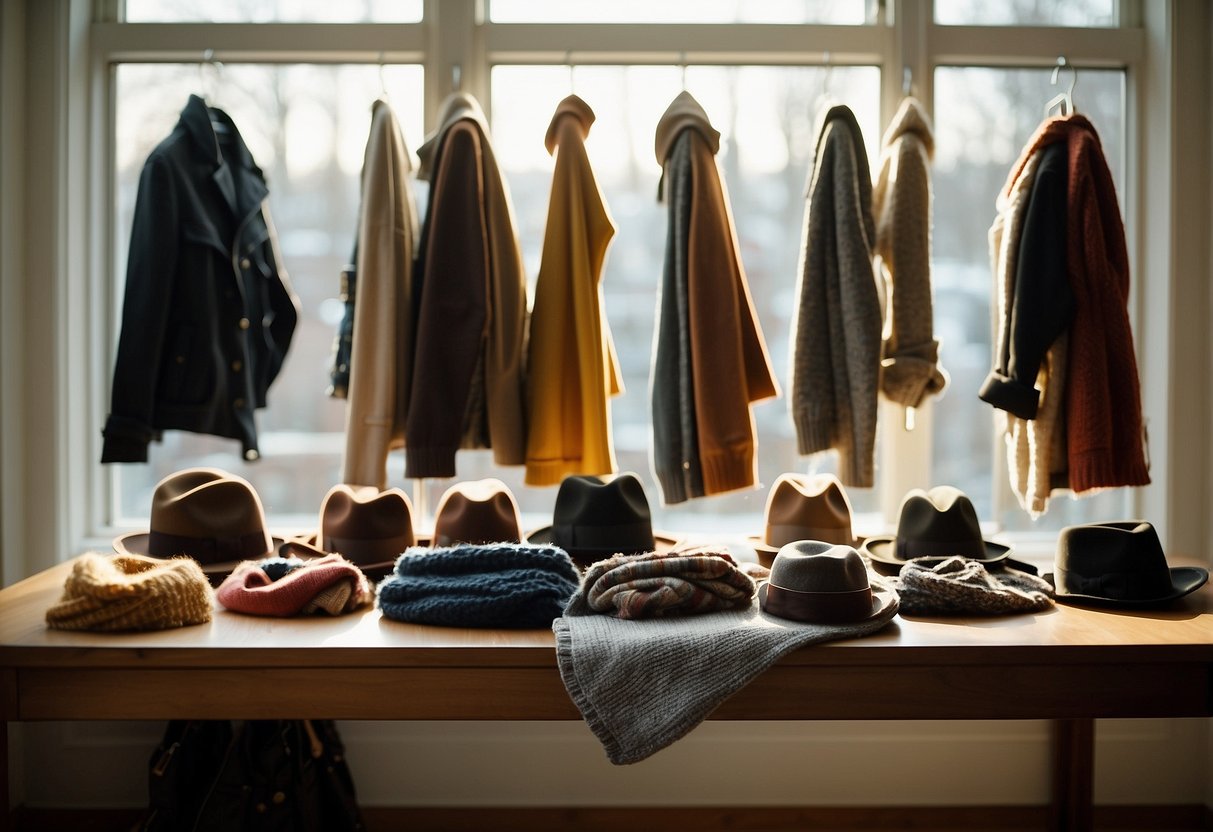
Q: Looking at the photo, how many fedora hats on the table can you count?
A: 8